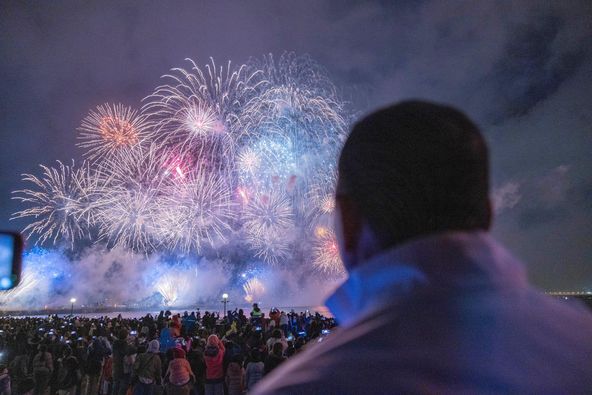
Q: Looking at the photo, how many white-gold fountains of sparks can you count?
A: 3